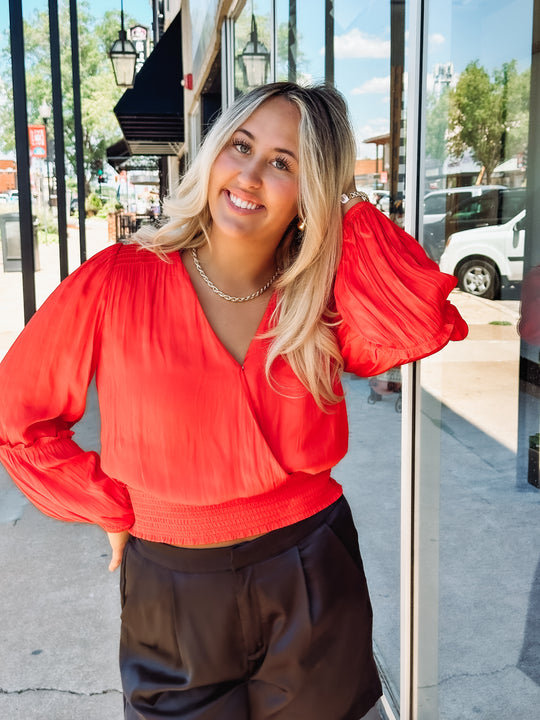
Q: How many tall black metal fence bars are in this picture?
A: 3